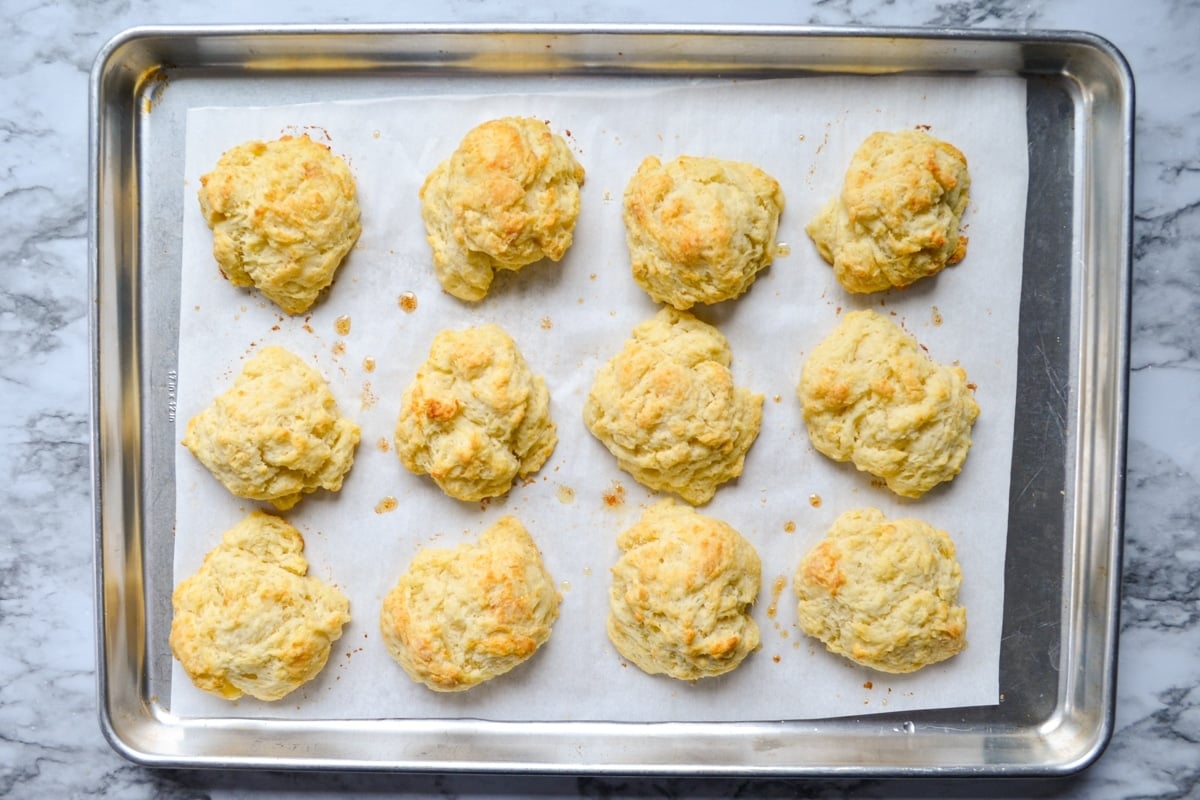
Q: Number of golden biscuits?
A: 12